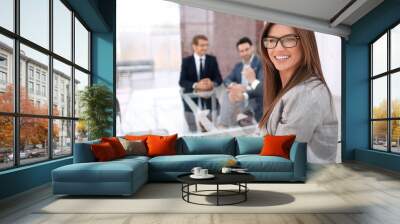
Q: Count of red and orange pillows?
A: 5